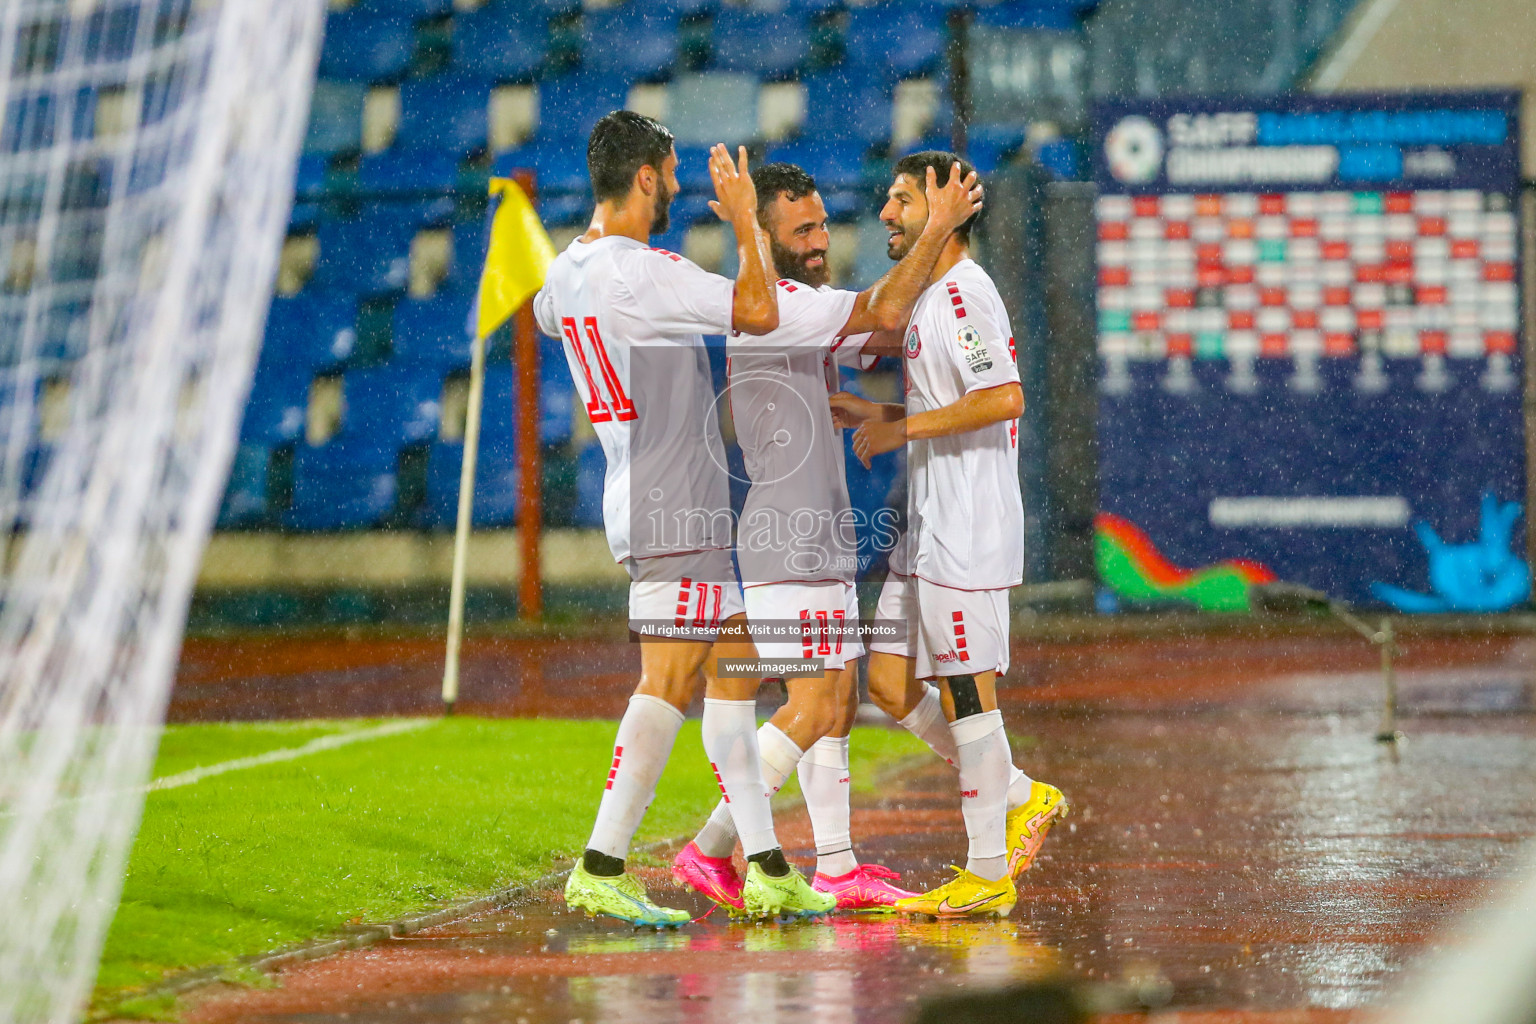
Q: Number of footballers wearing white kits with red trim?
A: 3